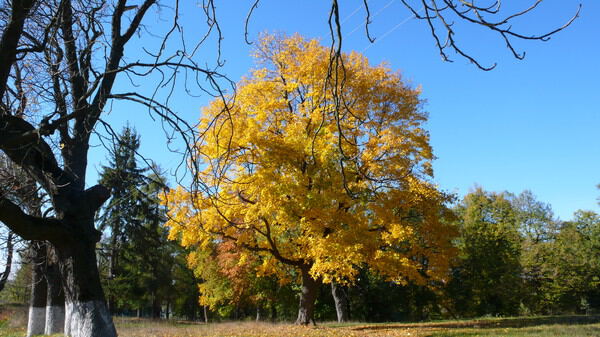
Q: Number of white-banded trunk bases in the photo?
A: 3